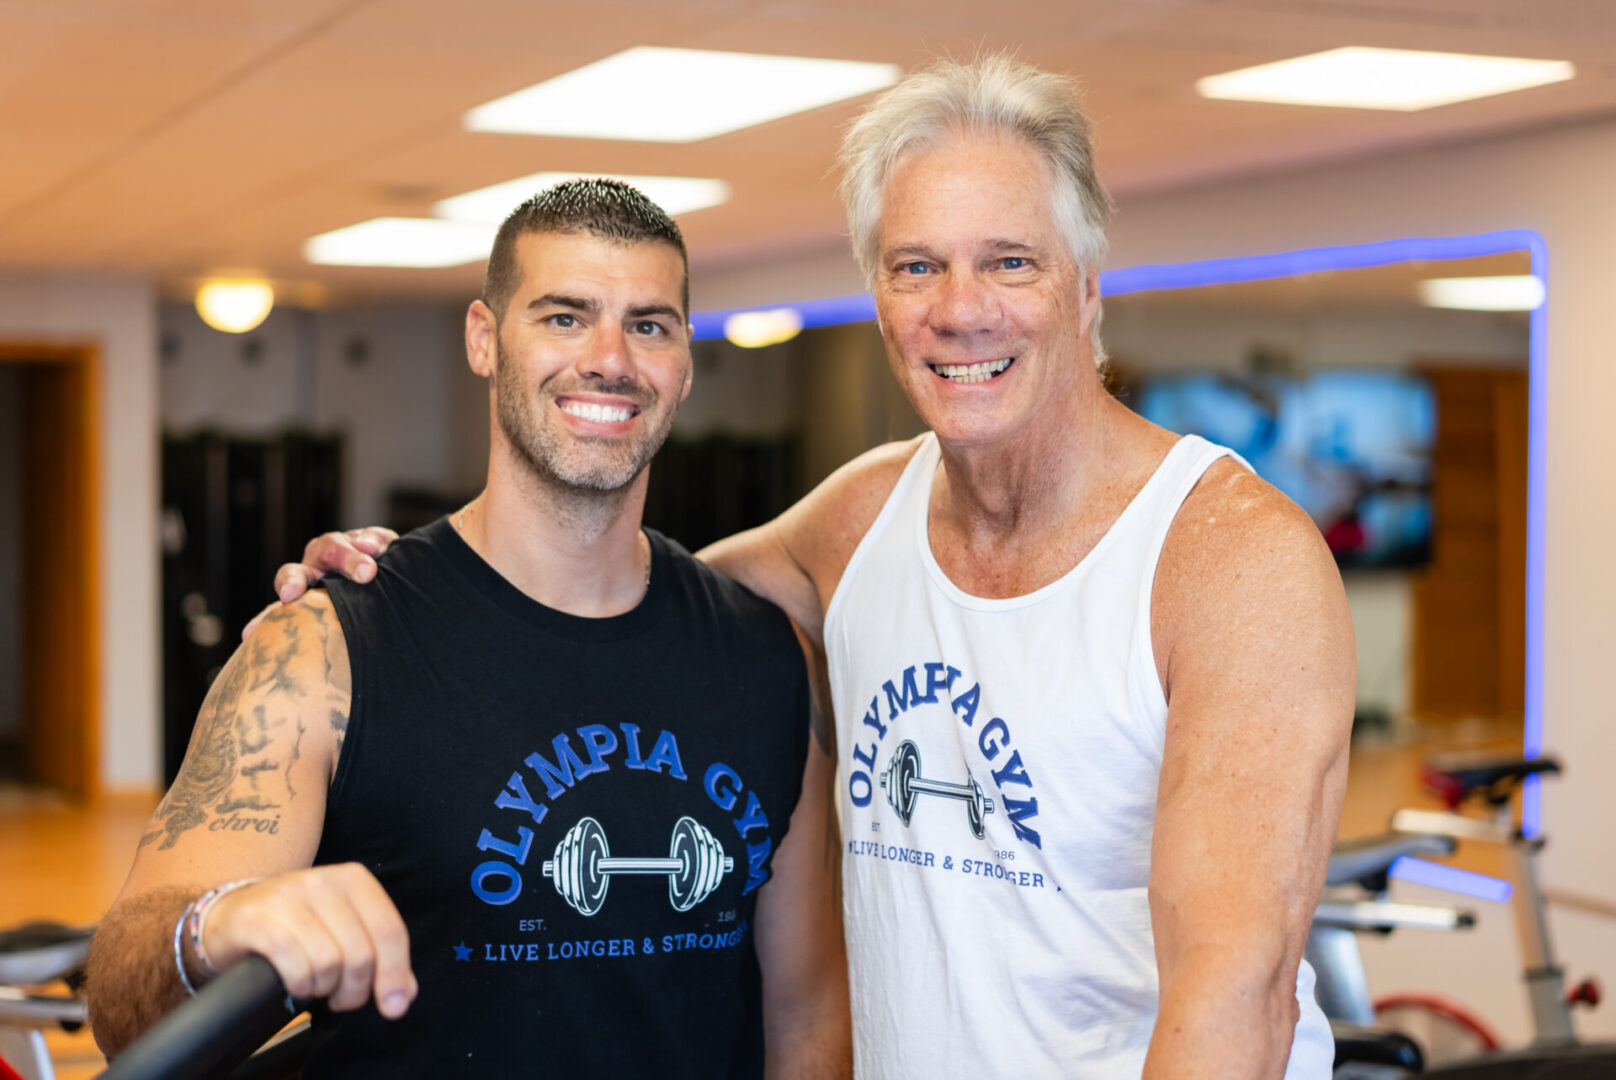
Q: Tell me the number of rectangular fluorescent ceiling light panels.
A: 4